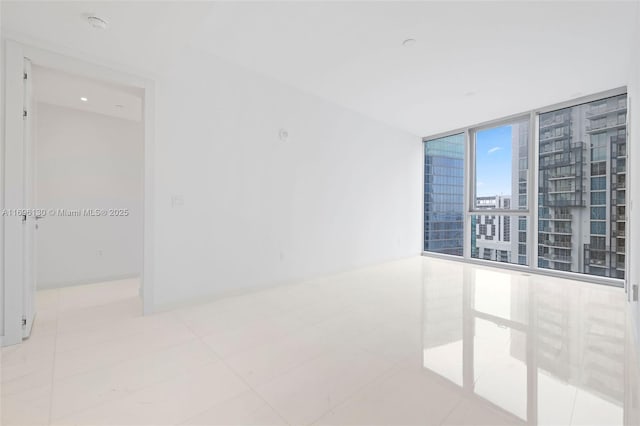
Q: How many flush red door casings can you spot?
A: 0